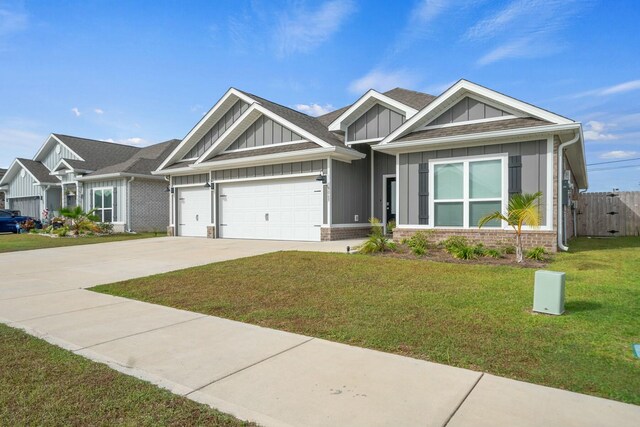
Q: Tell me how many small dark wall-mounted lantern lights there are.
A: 3